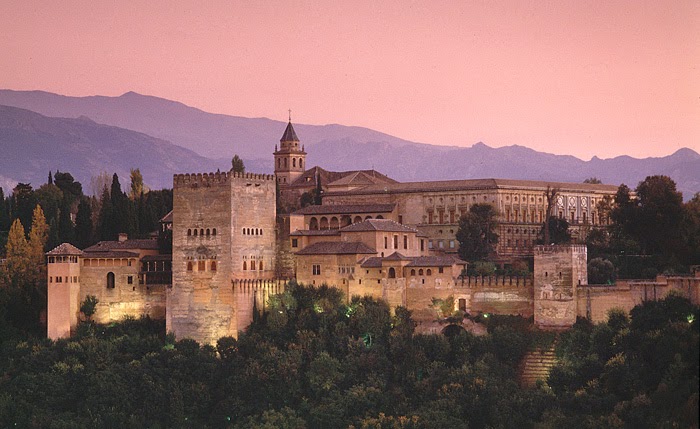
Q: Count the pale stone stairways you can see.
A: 1